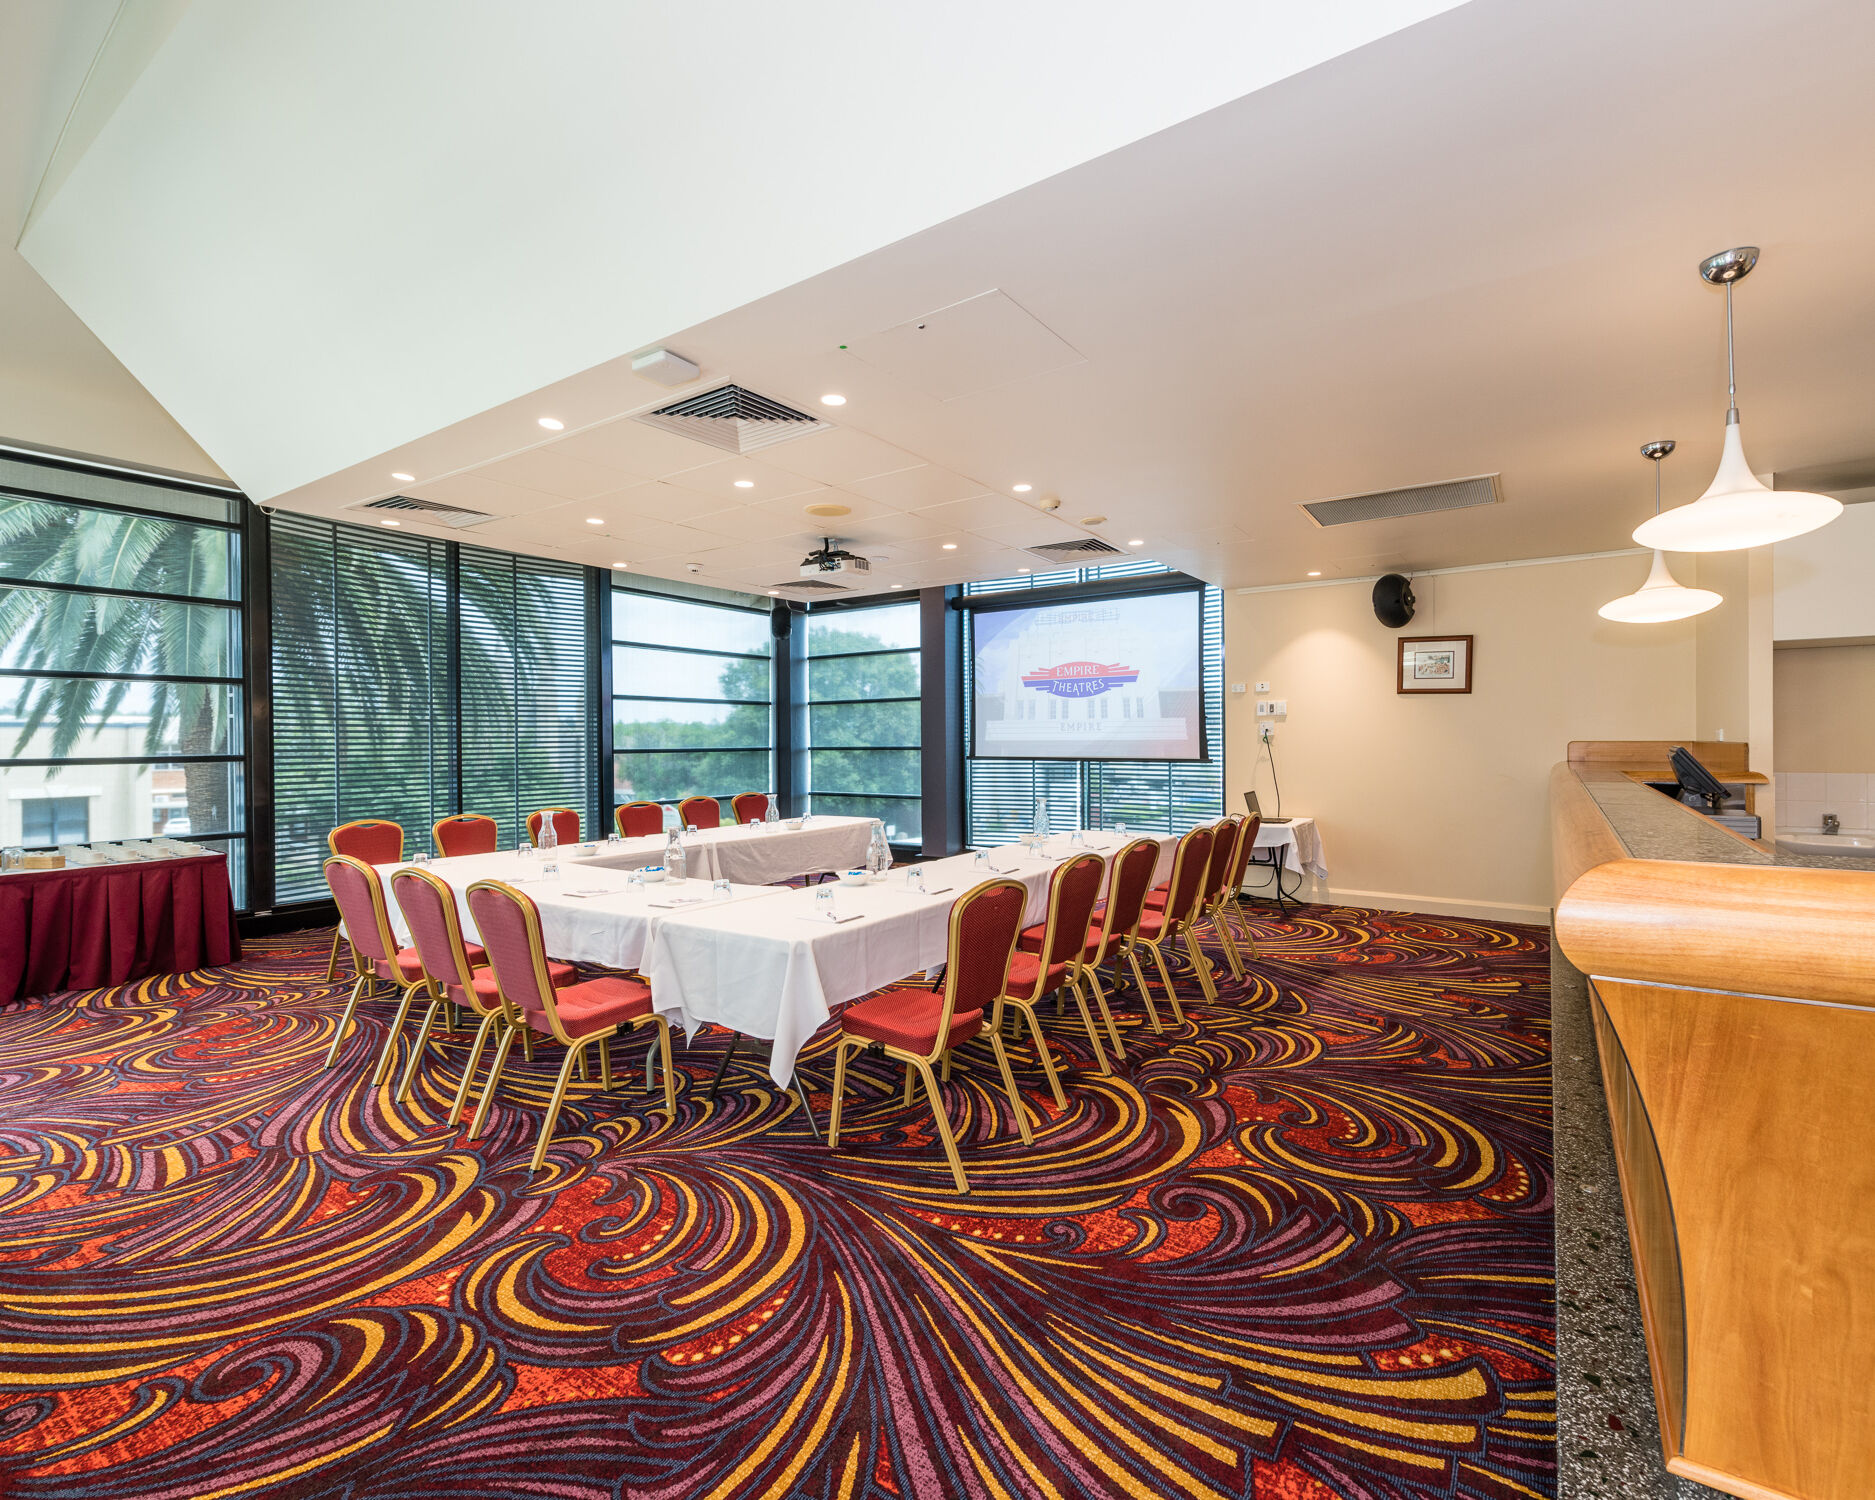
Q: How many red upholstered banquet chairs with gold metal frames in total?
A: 15